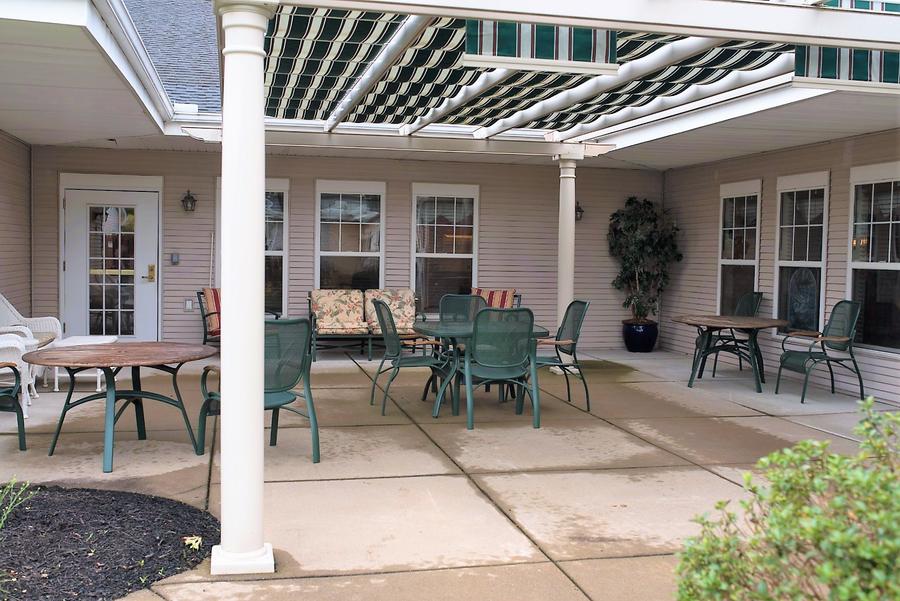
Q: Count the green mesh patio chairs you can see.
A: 8